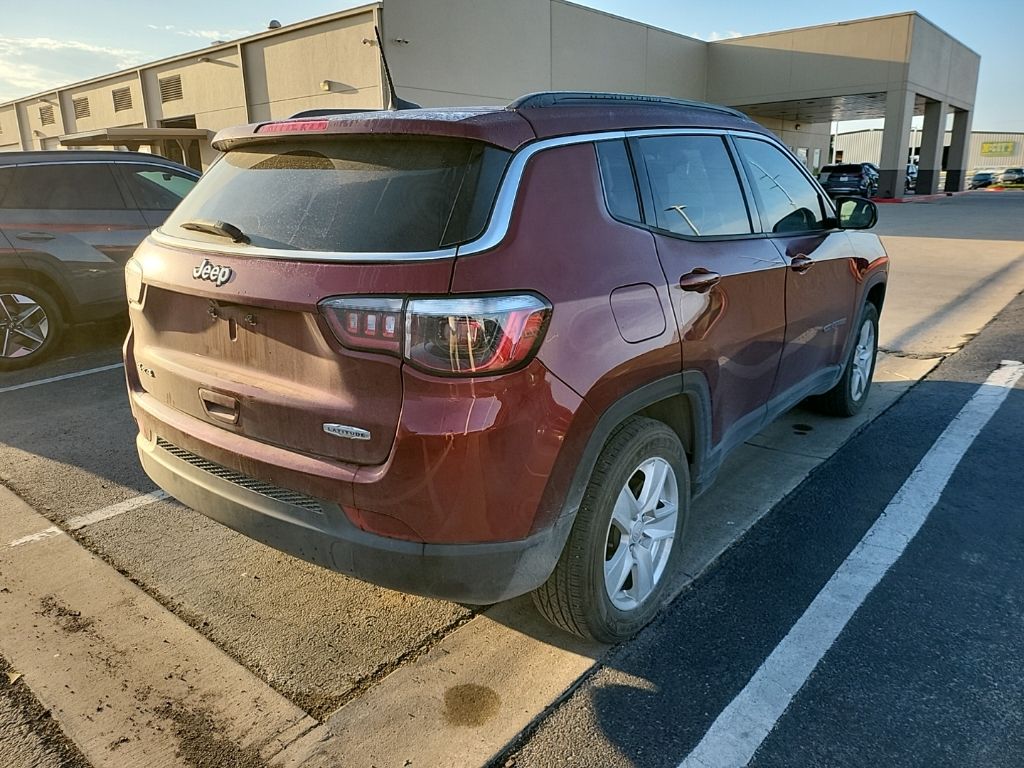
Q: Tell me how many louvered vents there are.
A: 4